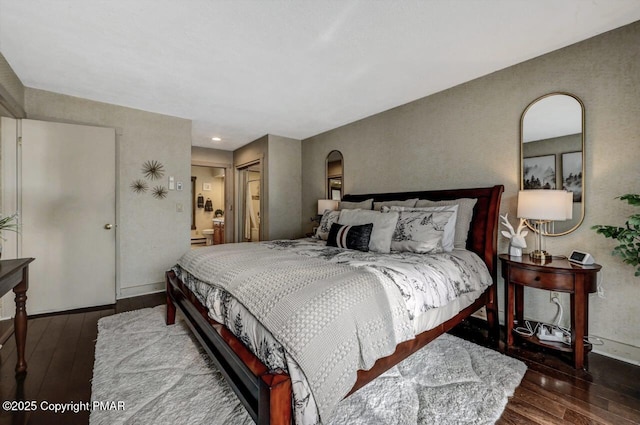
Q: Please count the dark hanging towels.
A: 2